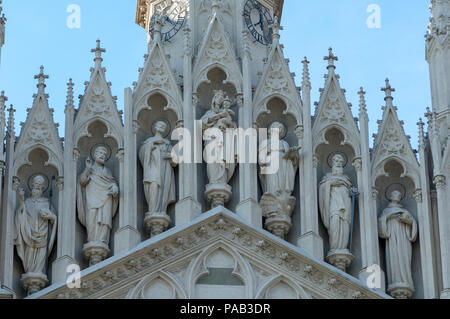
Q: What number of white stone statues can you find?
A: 7